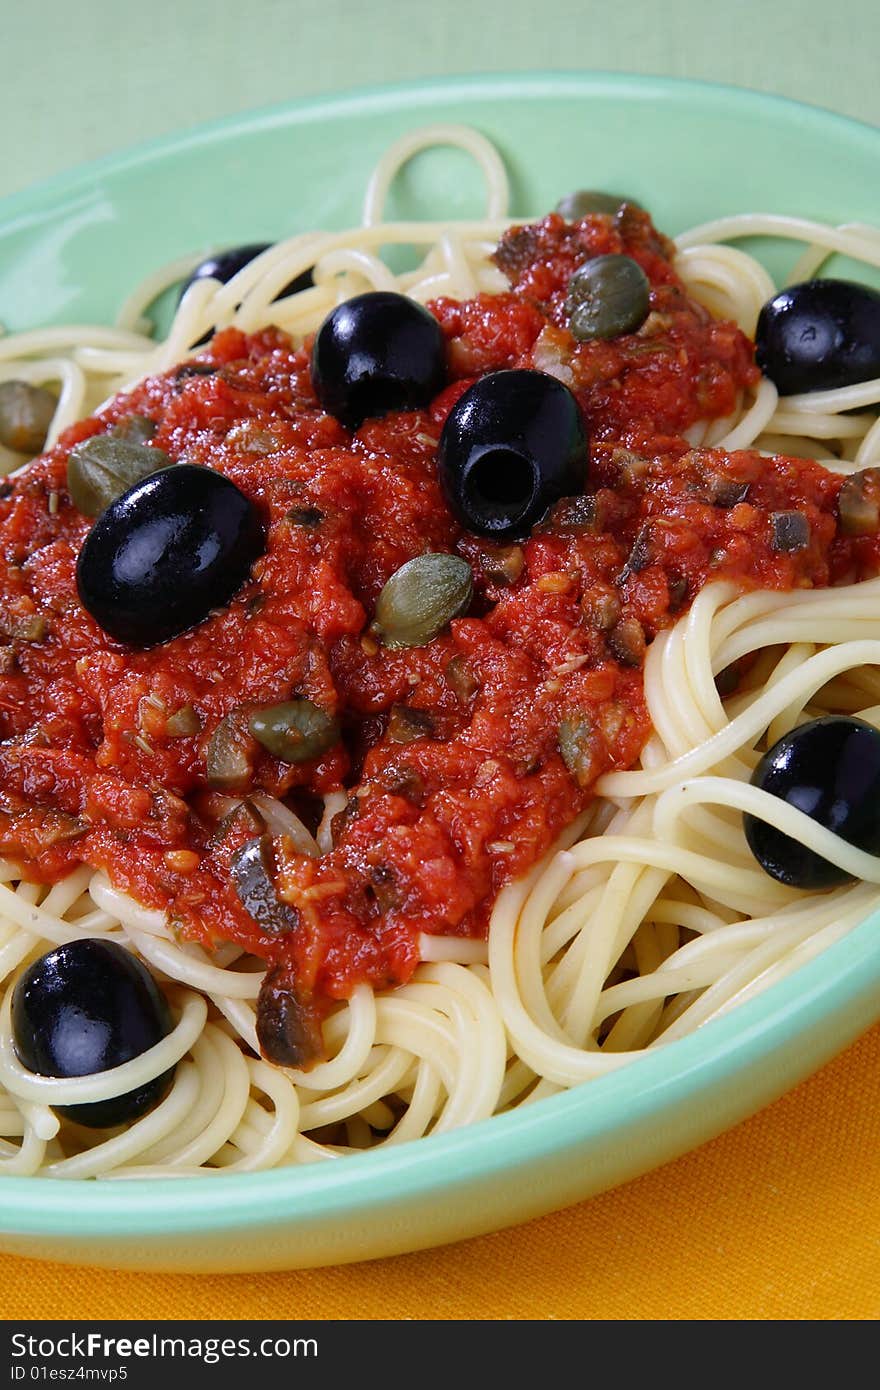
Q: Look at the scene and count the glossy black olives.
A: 7